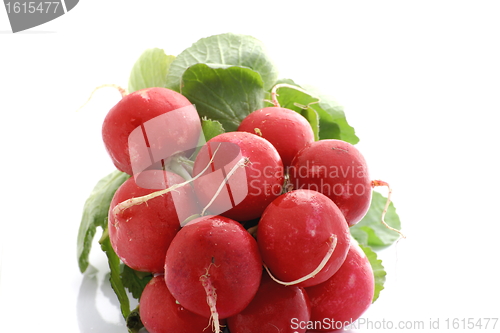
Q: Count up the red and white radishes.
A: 10